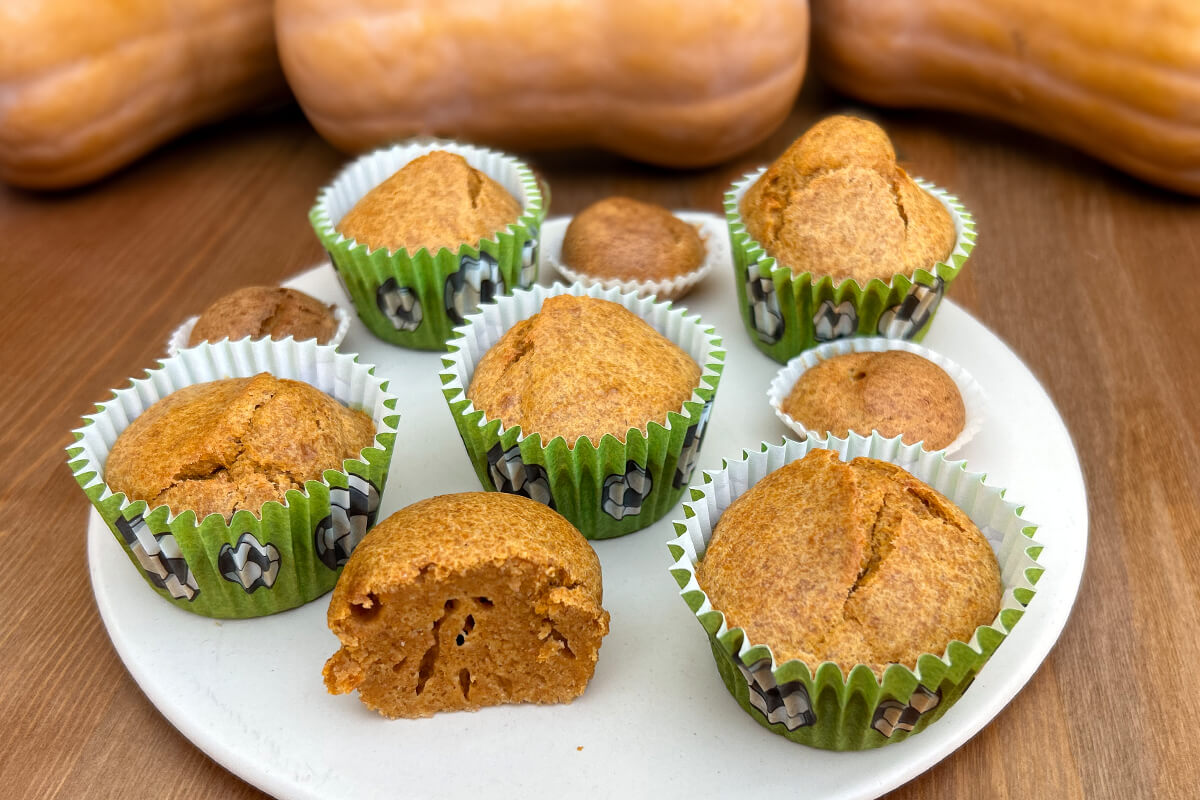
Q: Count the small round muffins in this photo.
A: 3